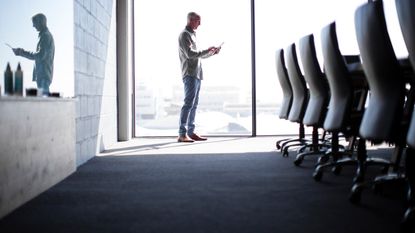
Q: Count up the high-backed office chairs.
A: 6